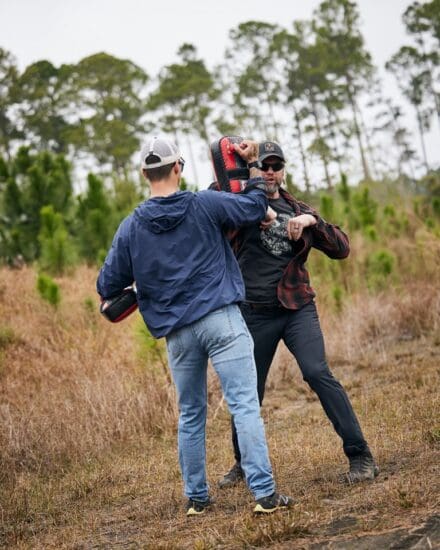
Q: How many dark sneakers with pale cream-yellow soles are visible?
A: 2